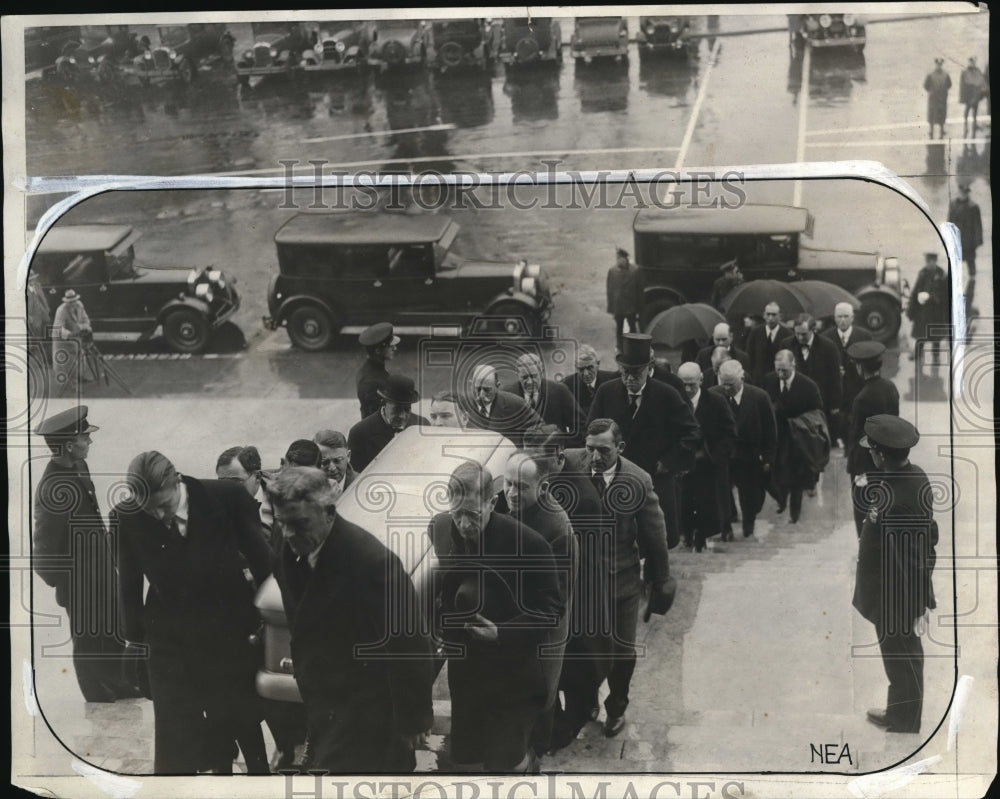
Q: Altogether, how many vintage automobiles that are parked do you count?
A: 14